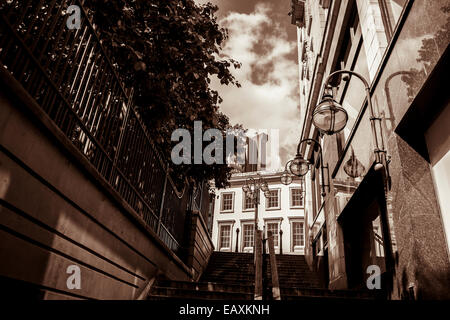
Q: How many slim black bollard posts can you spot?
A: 2